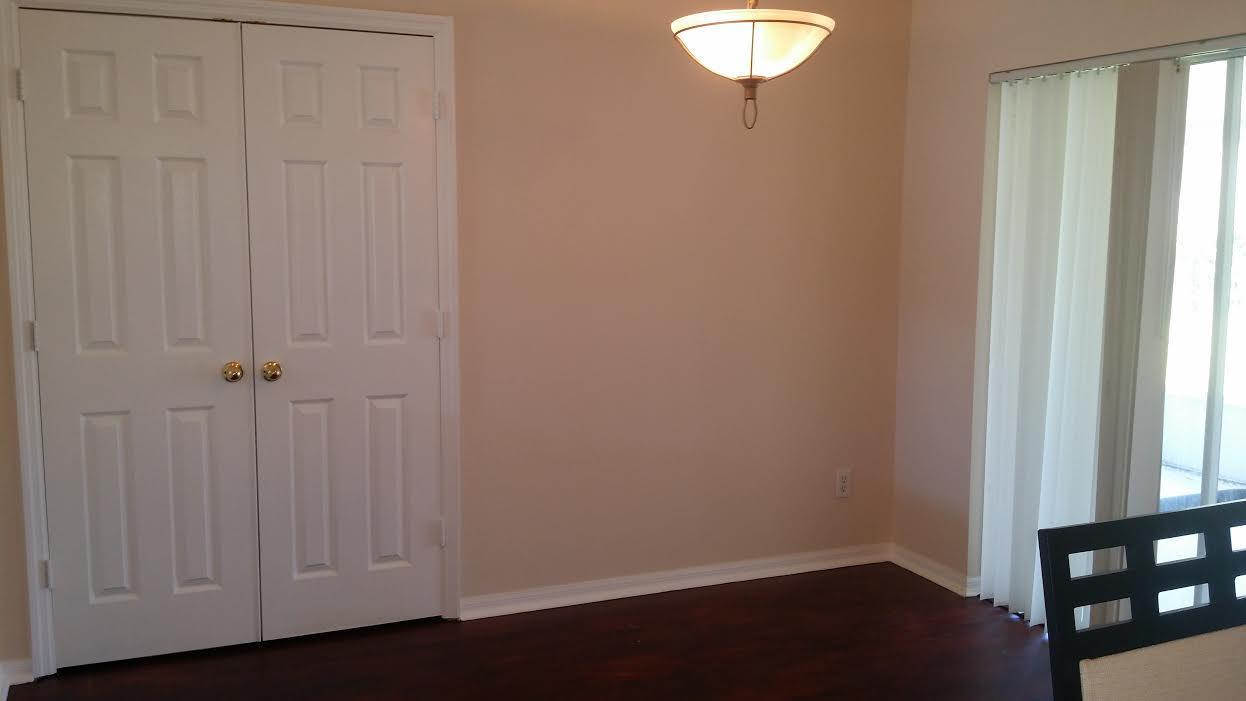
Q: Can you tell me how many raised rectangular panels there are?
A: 12